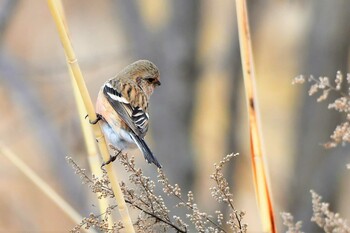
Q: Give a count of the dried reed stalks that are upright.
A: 3